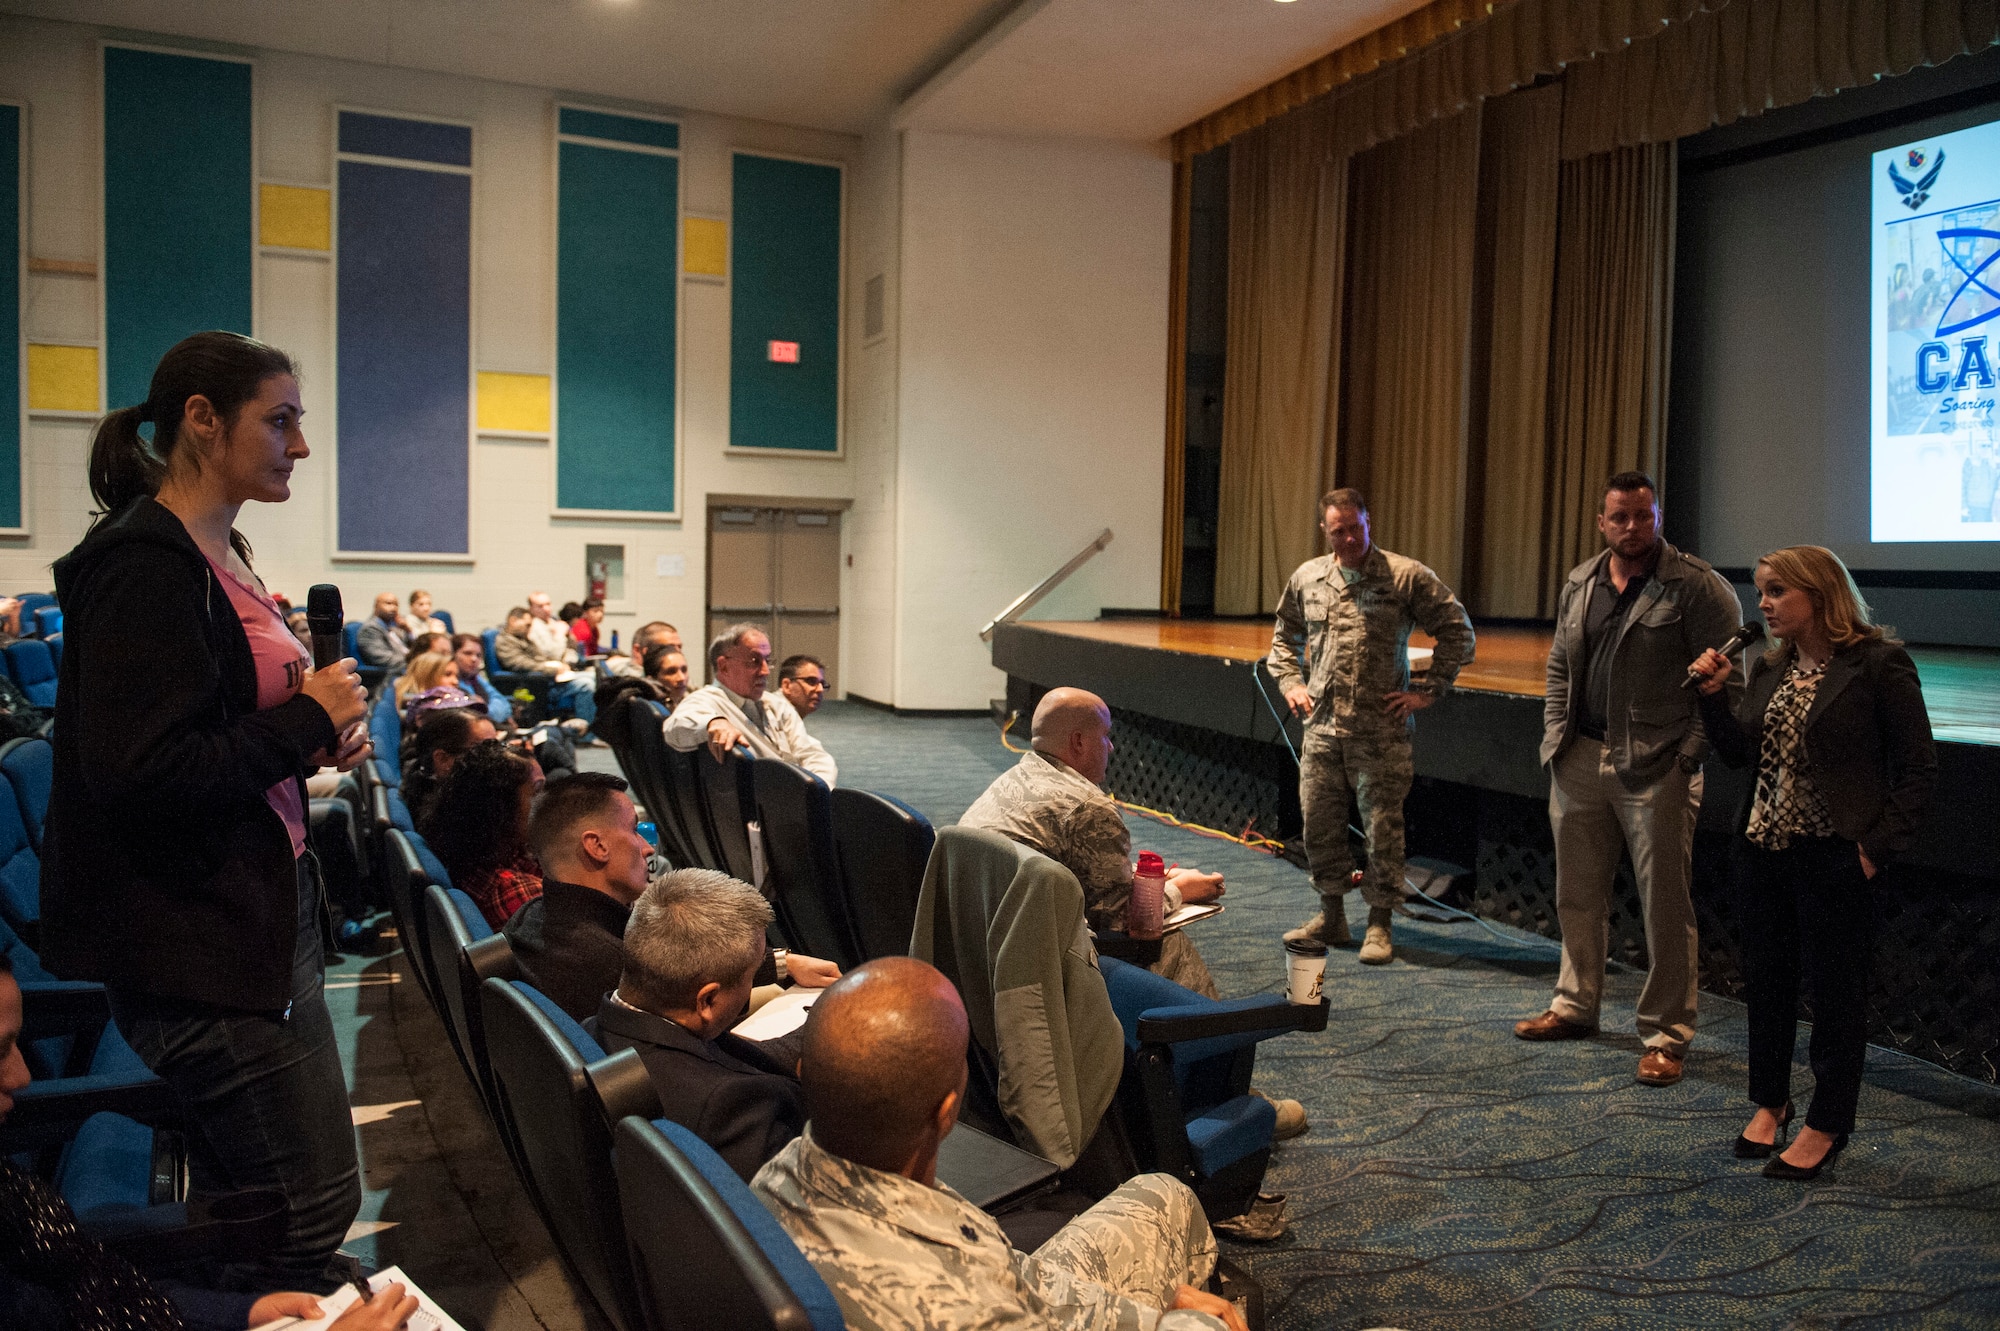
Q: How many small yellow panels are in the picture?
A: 4